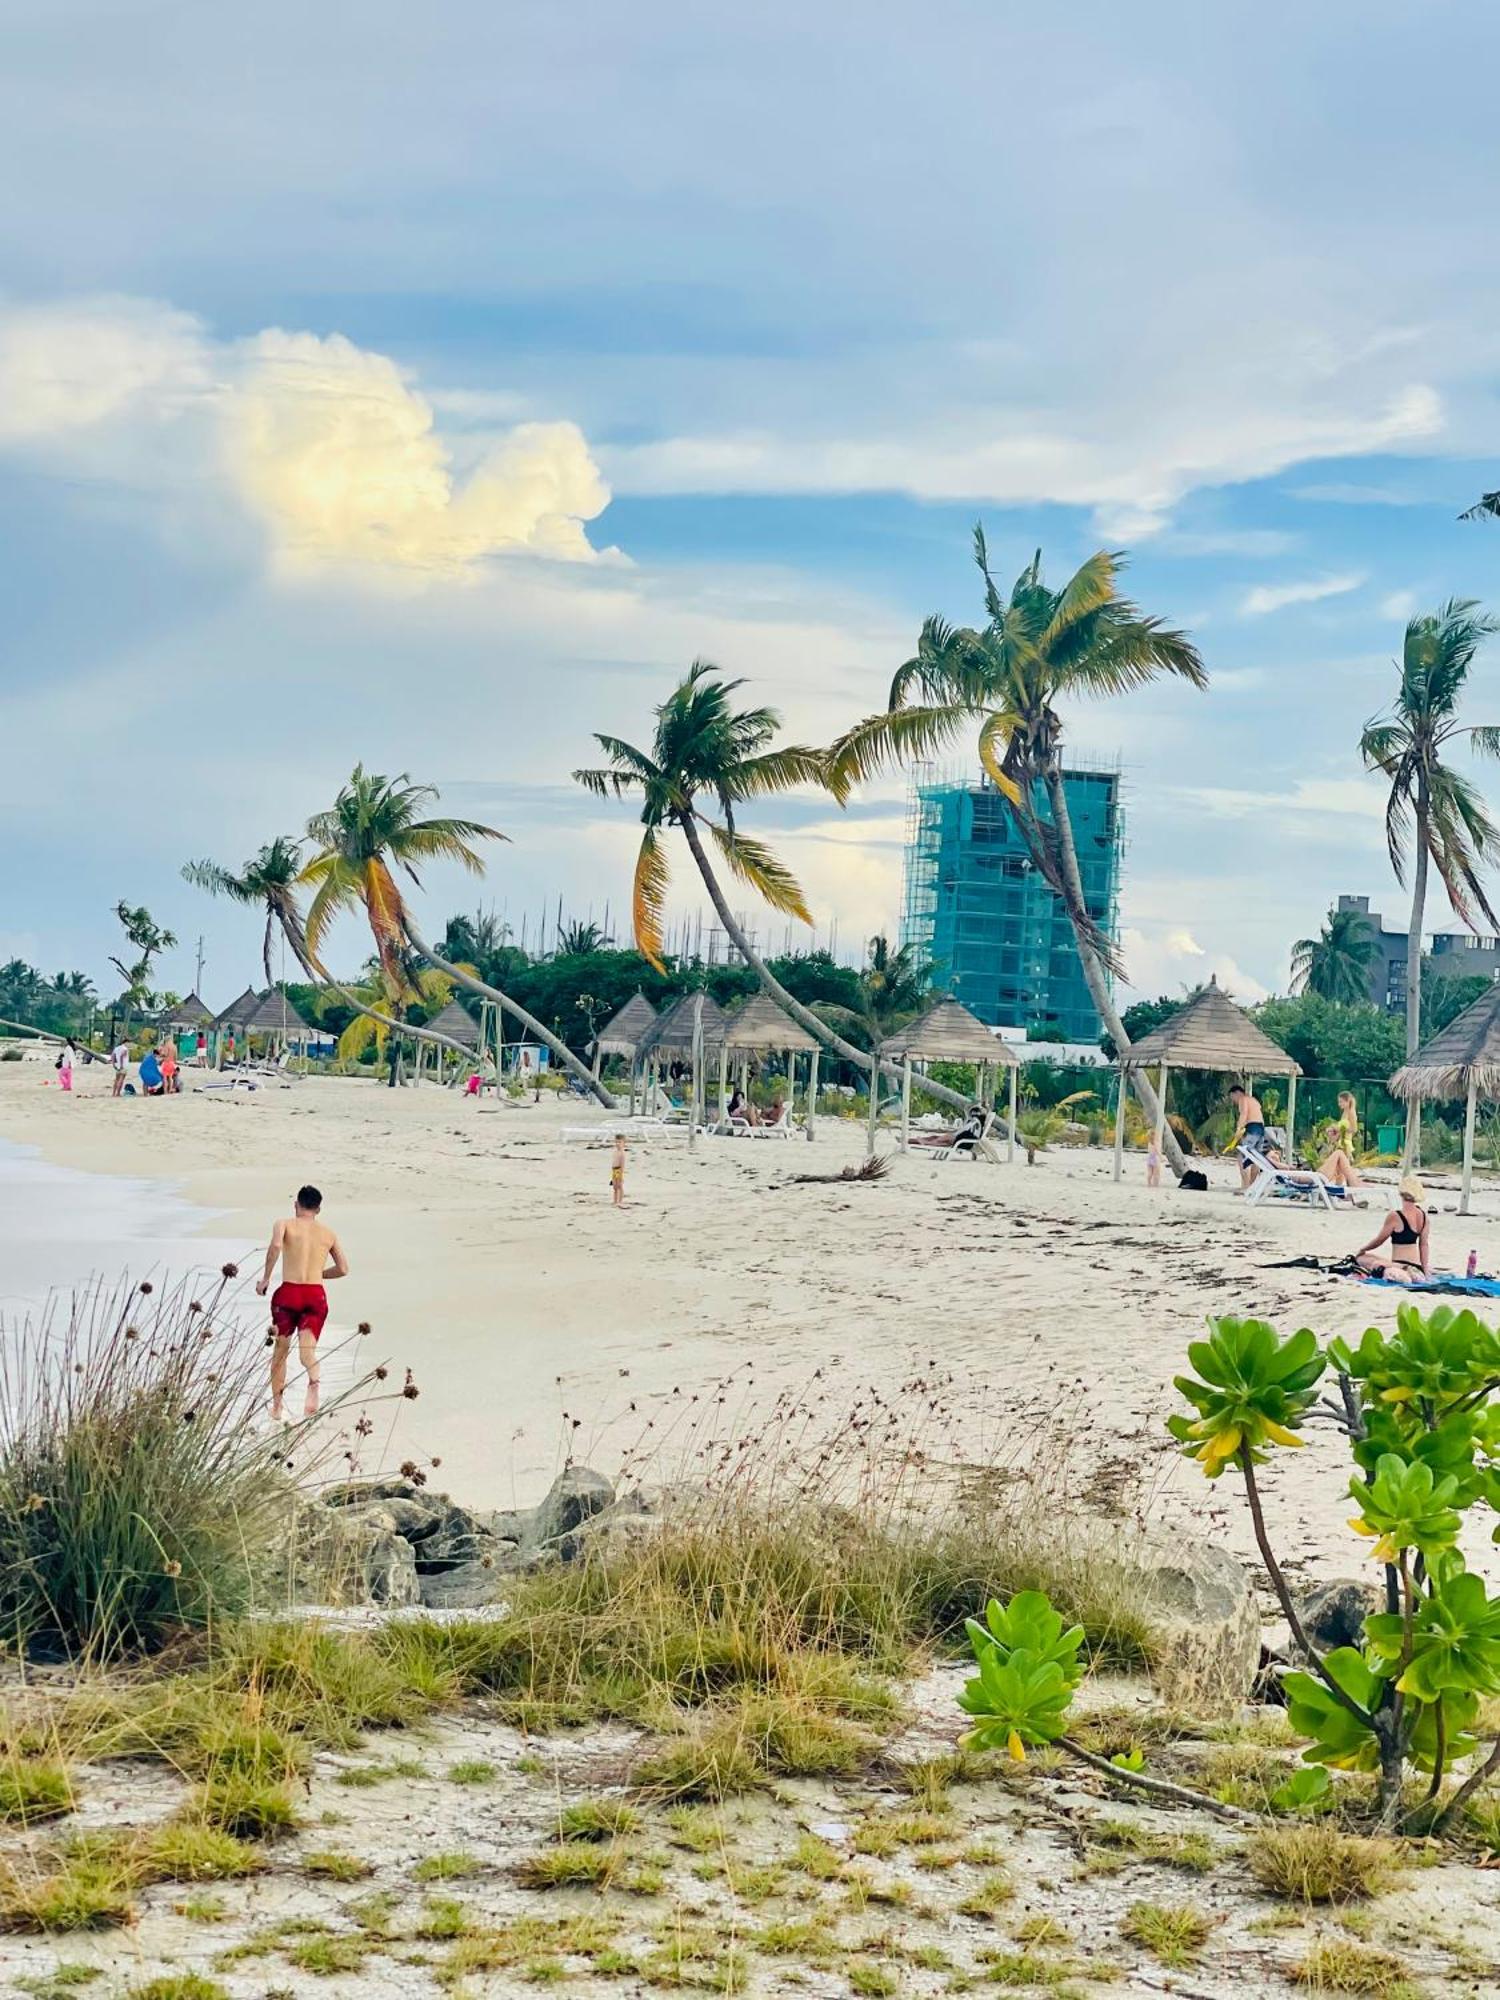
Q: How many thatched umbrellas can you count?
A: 10